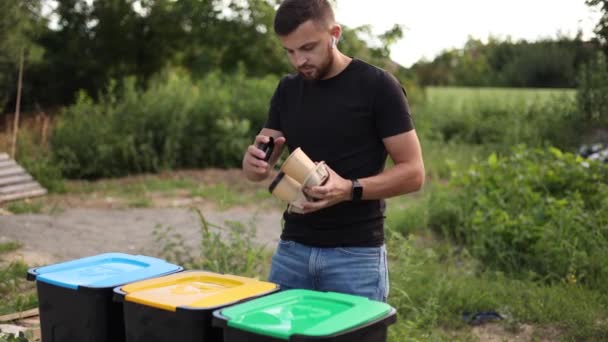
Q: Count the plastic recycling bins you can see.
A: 3